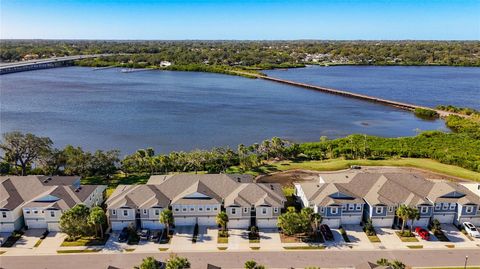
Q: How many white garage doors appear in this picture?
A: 15